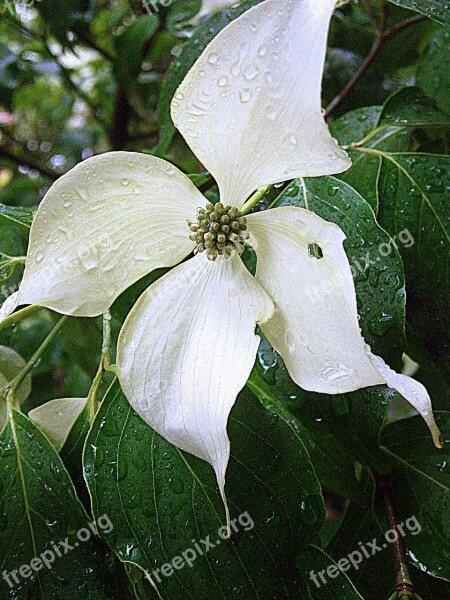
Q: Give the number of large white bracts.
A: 4